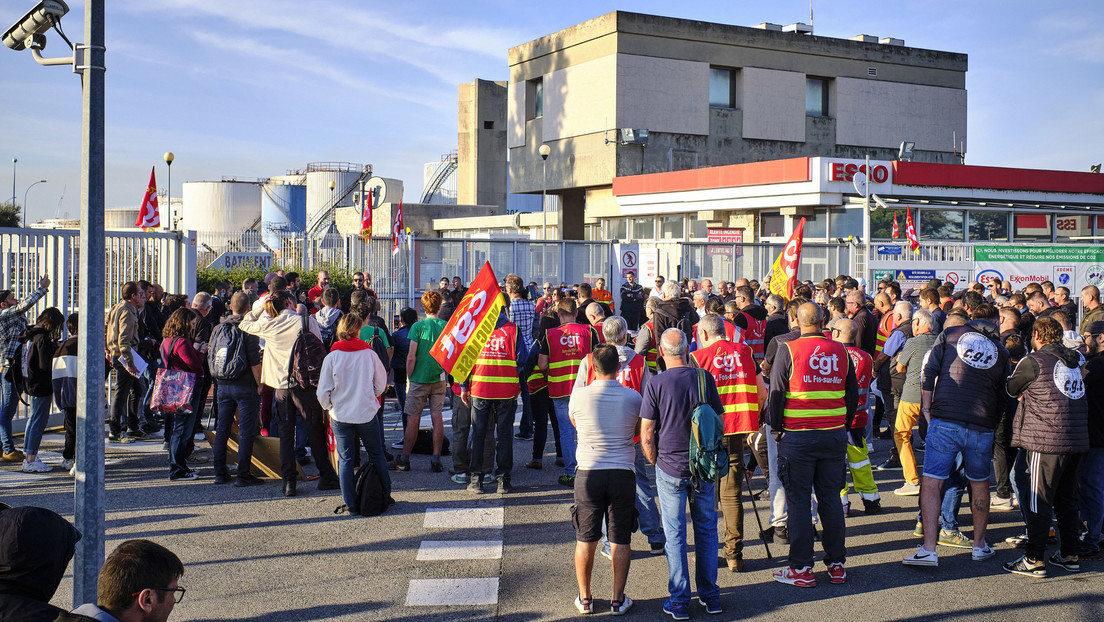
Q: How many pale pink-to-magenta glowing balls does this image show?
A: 0